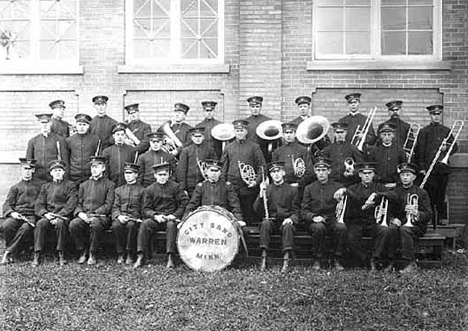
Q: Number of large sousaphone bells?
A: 3